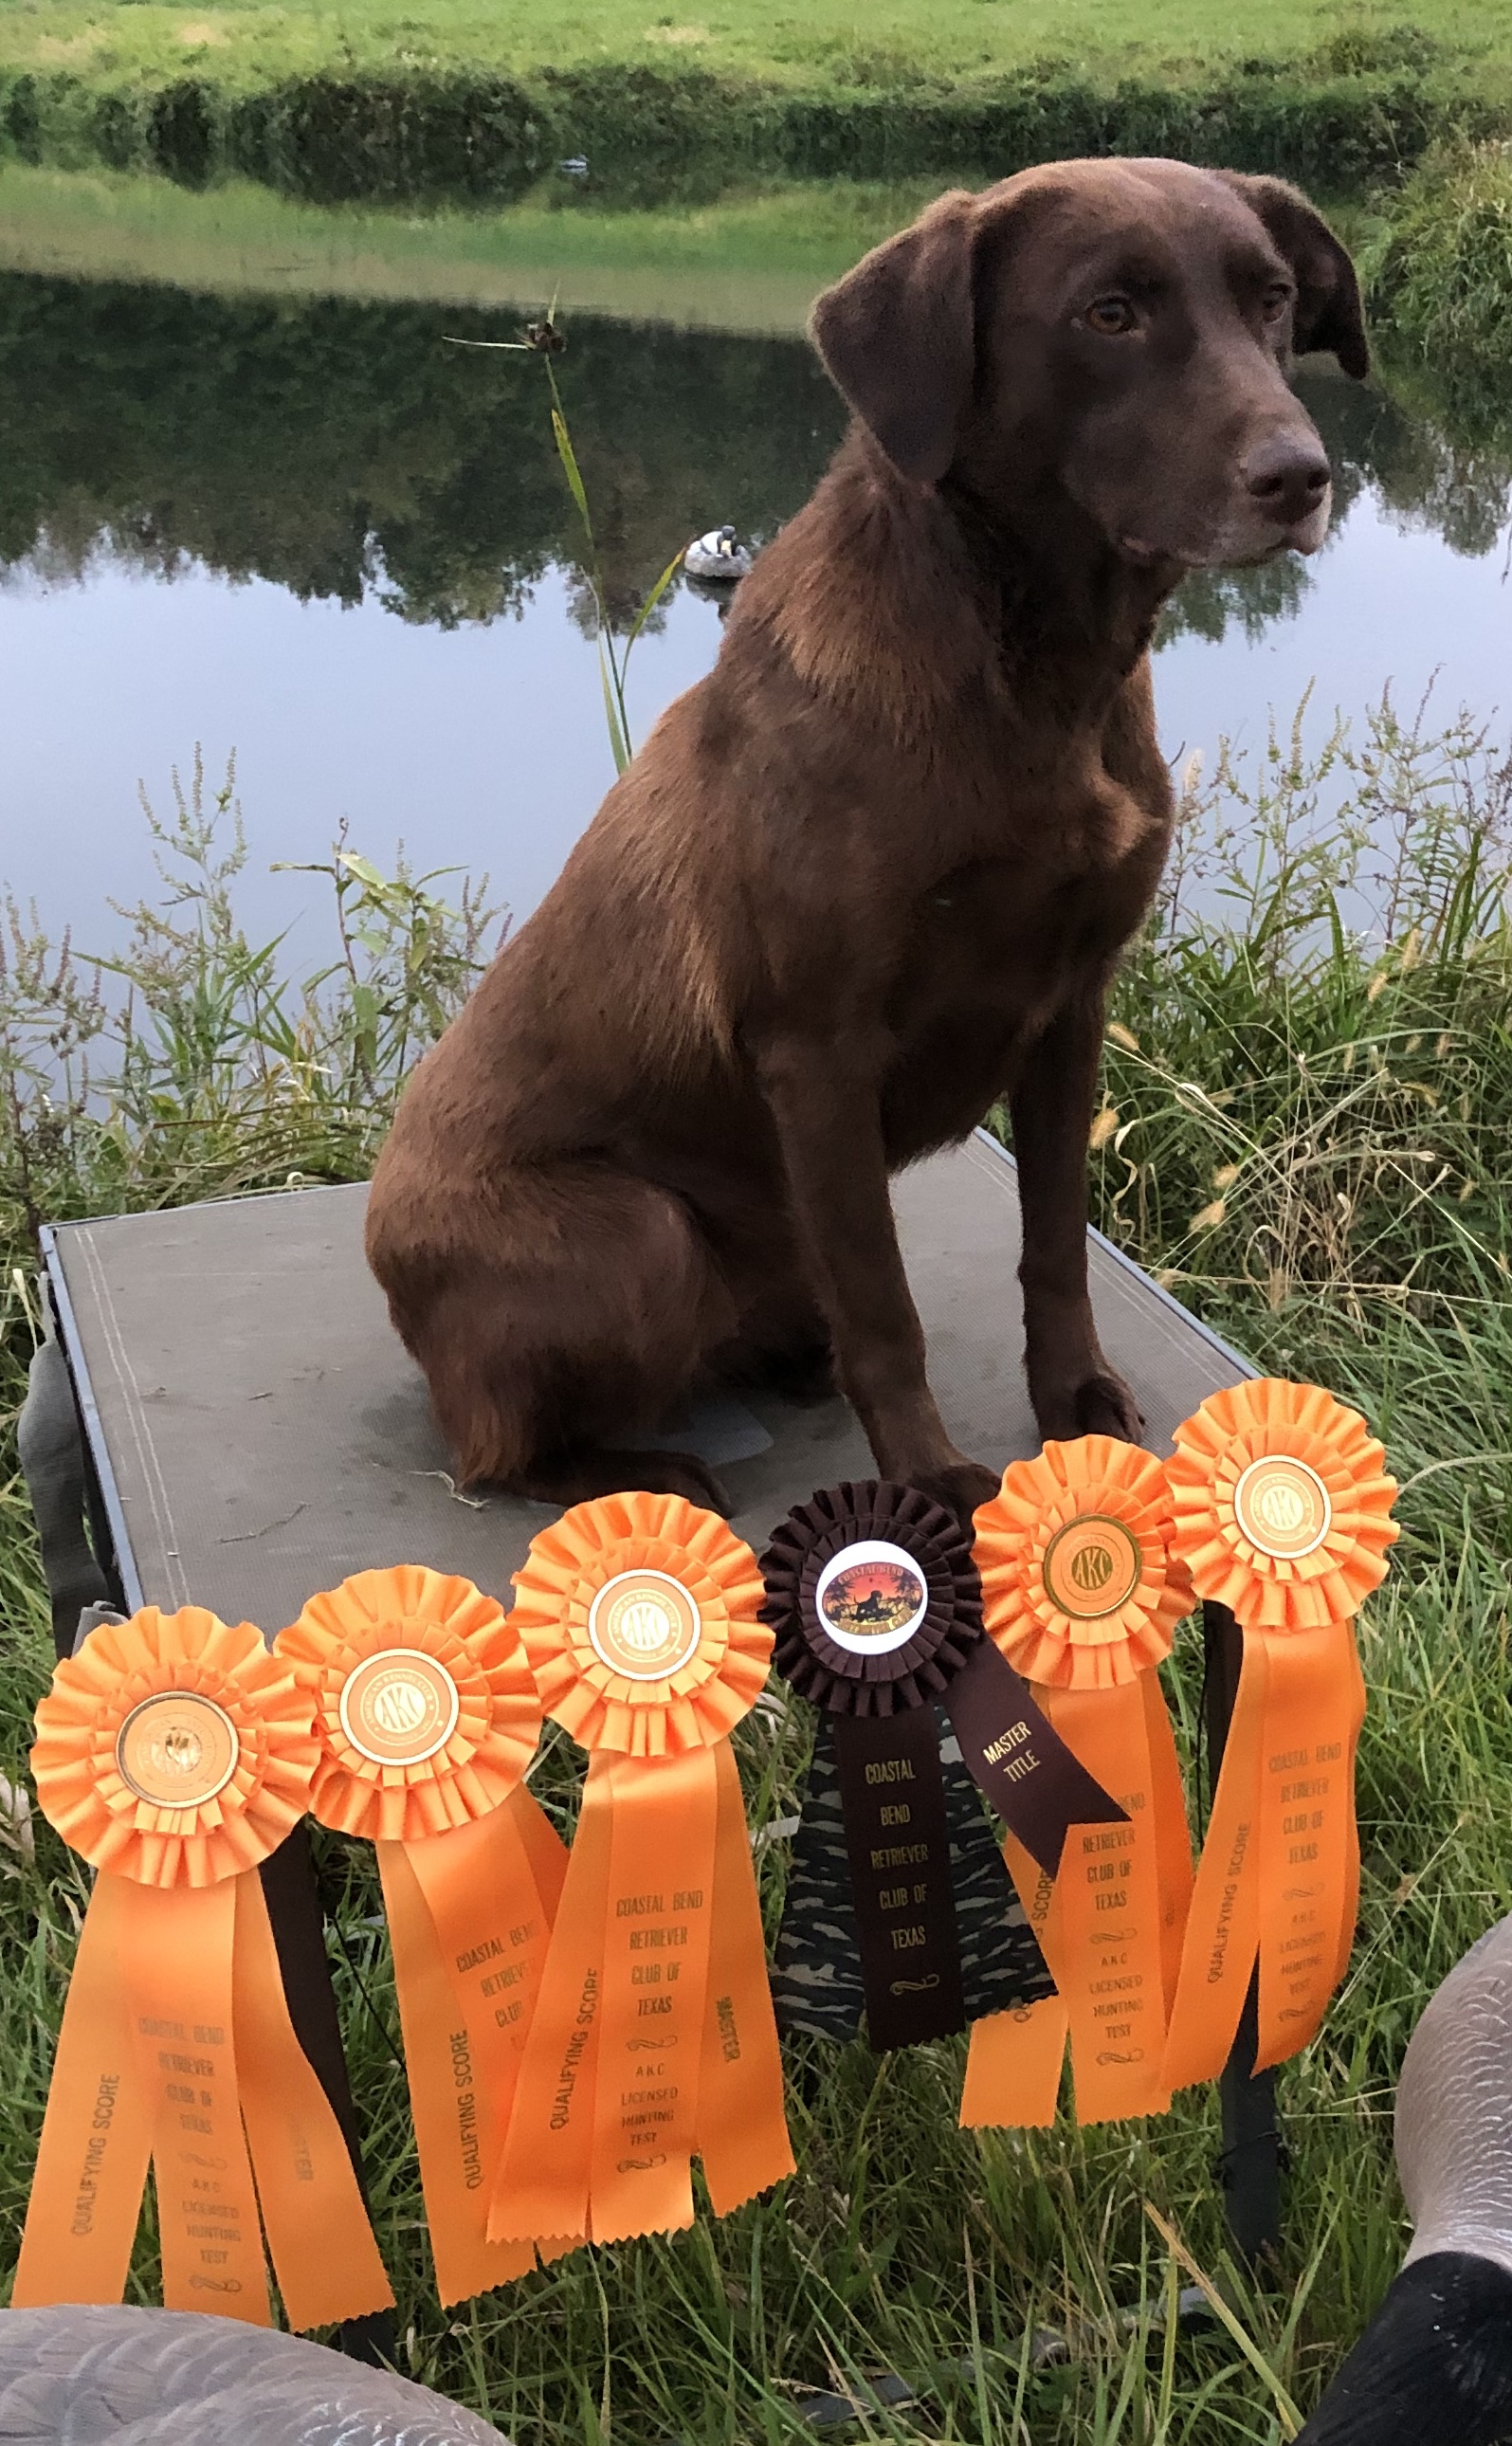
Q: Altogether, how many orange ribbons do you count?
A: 5